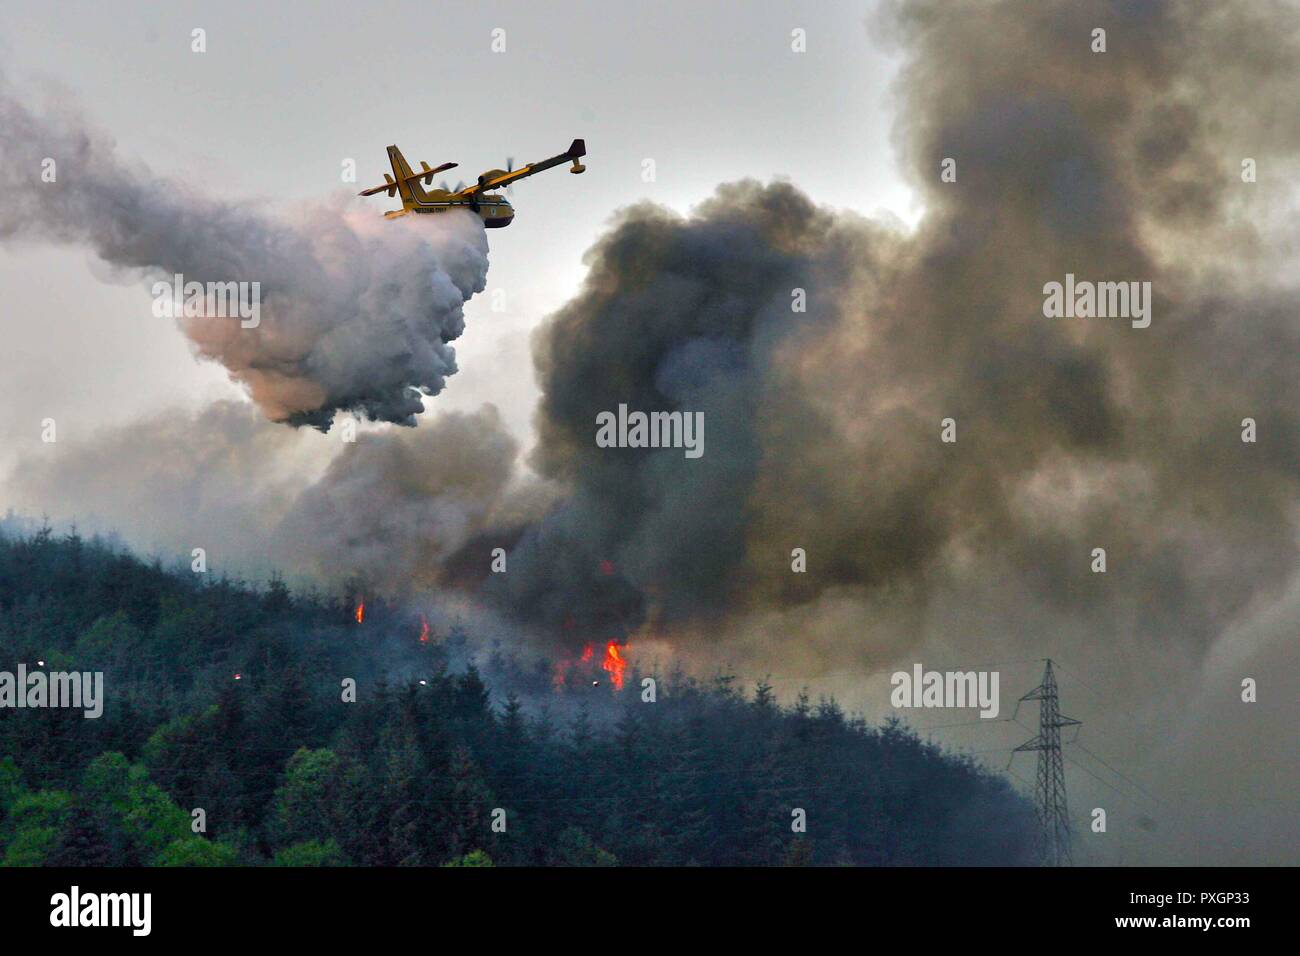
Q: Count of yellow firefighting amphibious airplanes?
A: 1